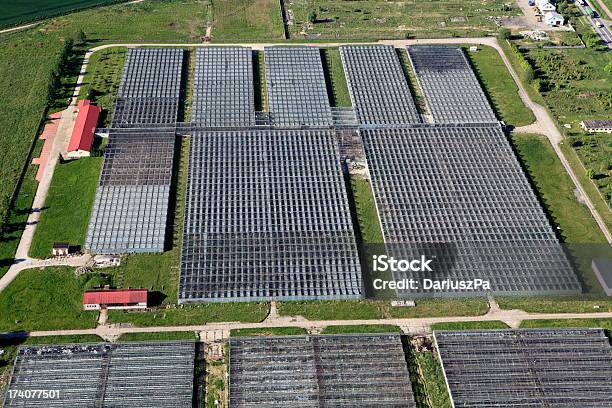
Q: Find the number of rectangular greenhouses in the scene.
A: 11